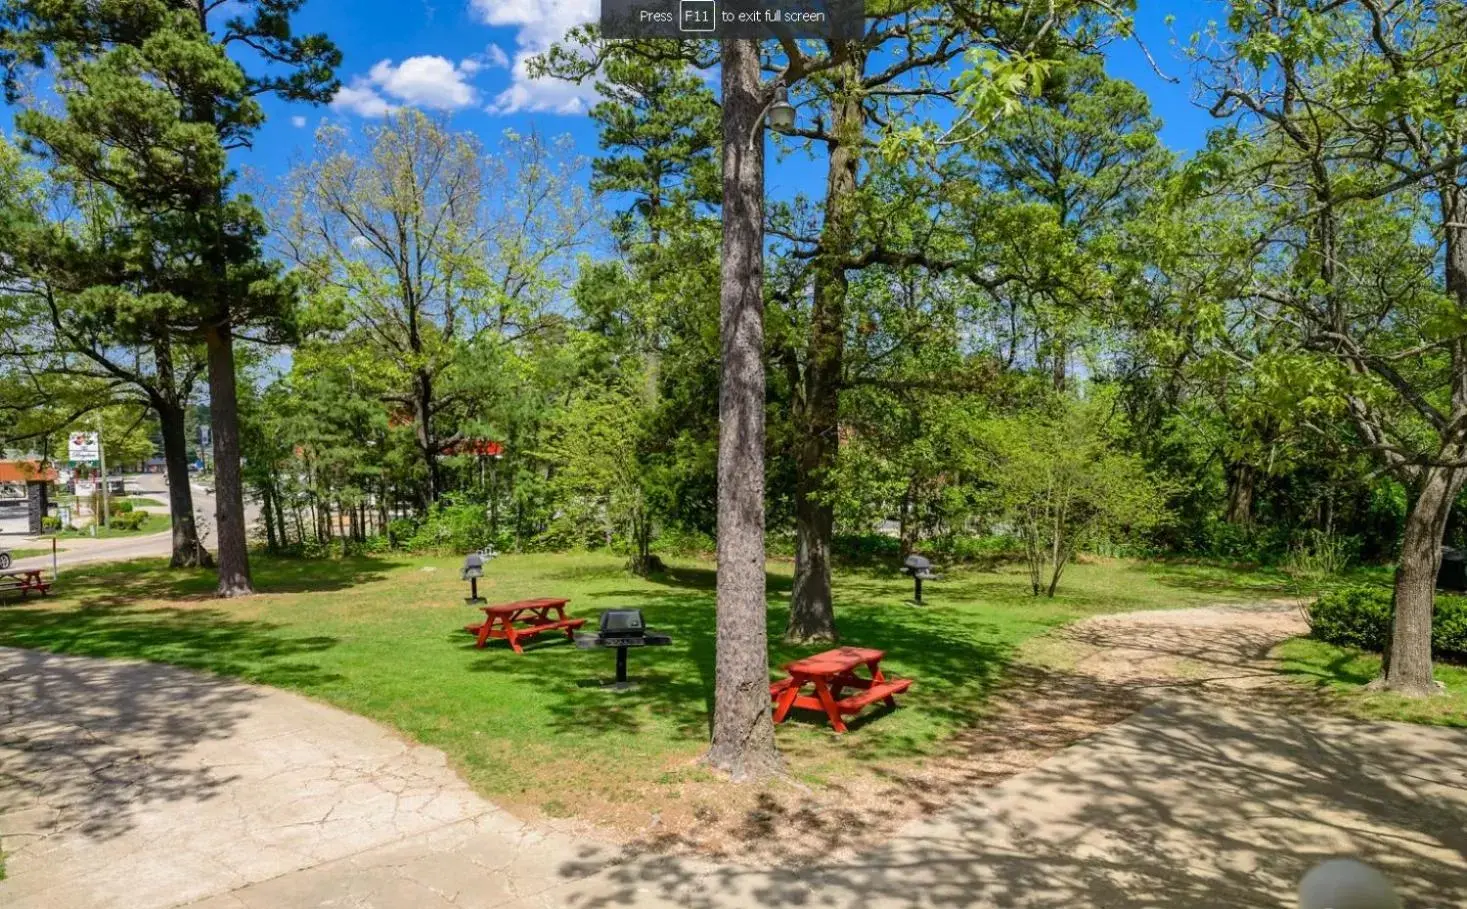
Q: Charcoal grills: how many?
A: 3